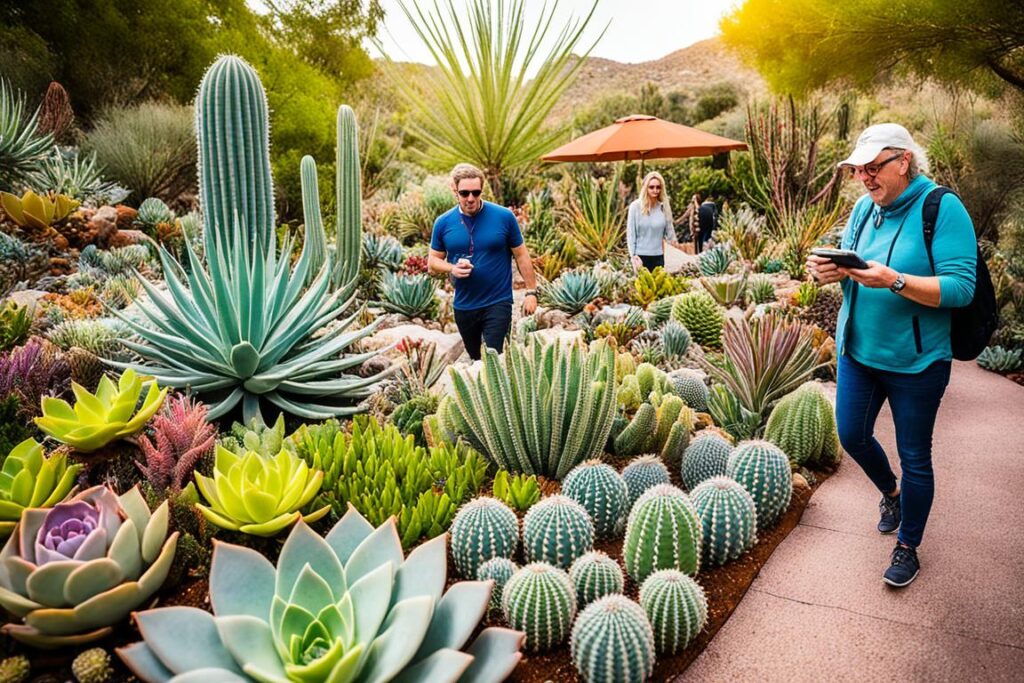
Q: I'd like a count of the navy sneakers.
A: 2